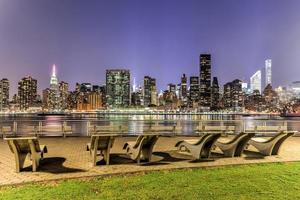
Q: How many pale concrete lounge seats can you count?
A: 6